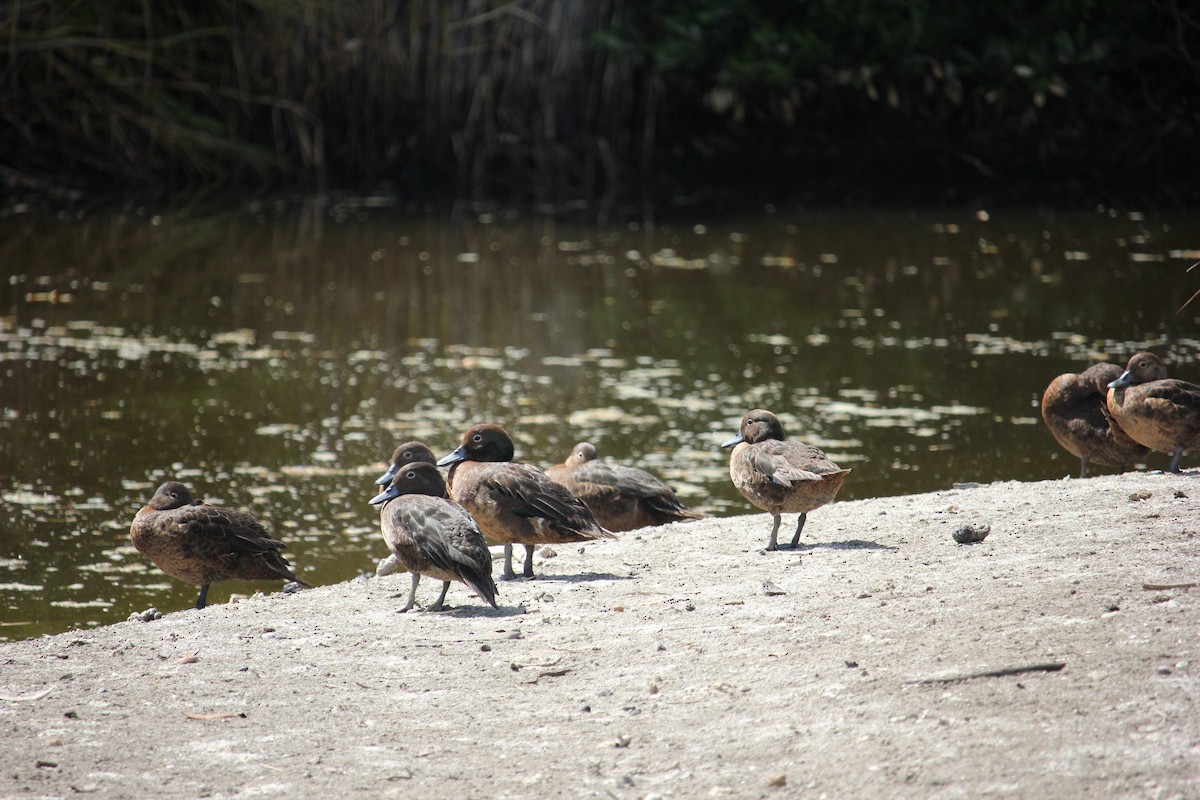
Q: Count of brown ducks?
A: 8